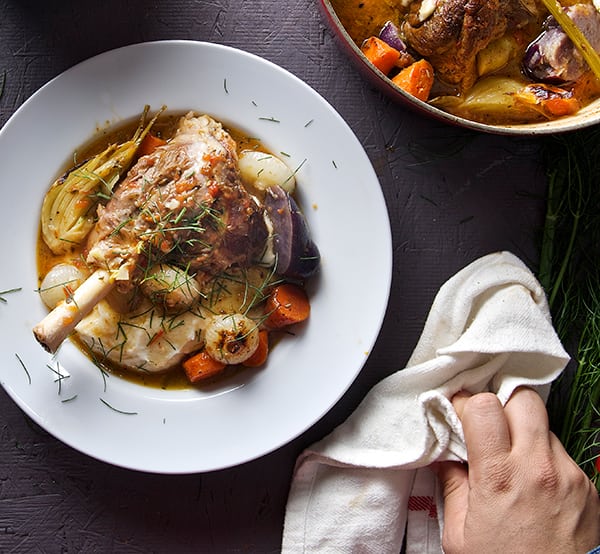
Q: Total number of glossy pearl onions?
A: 4